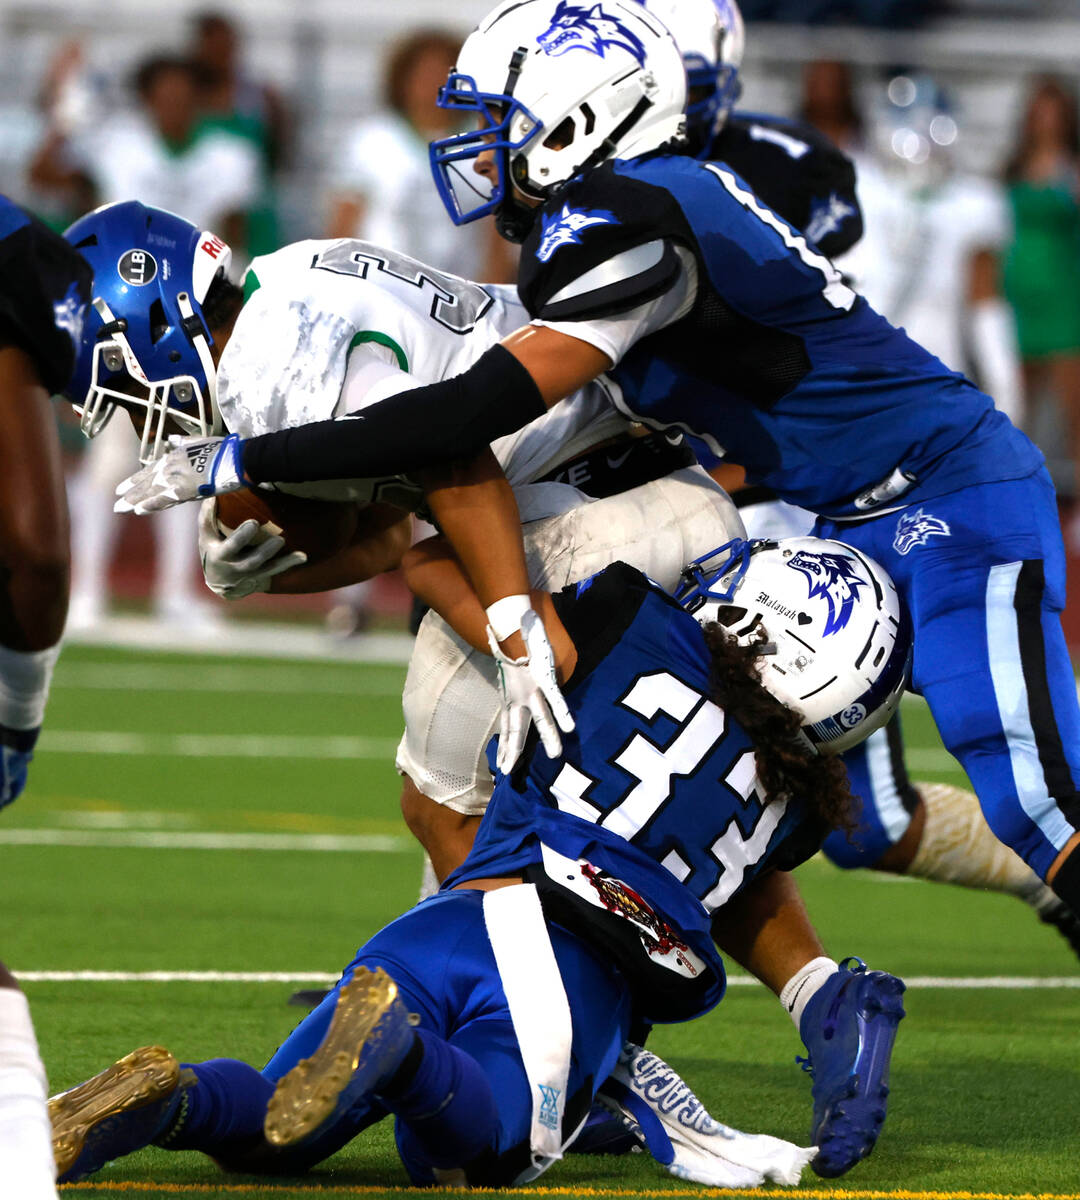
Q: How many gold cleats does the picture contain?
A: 2